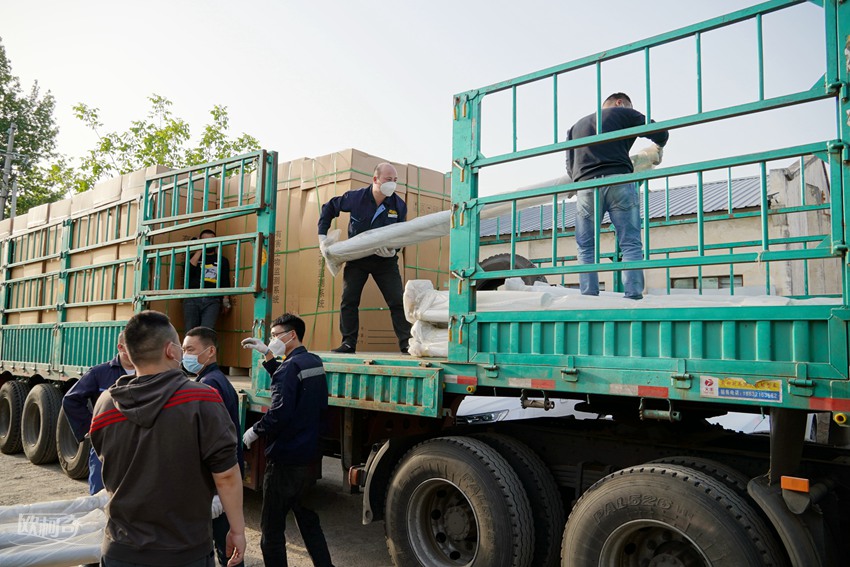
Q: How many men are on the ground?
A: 4